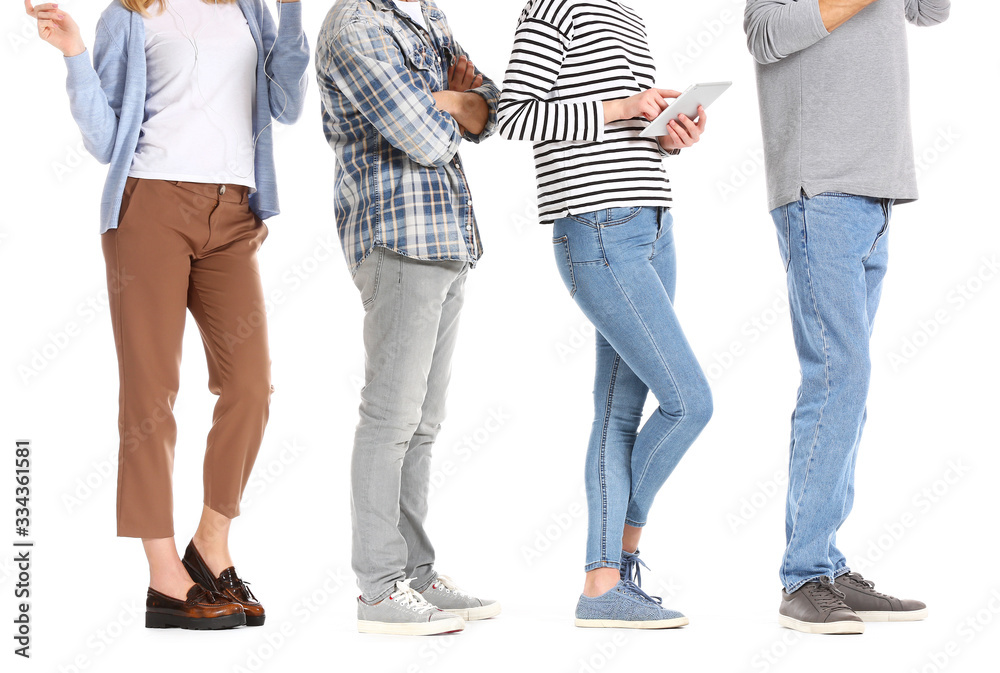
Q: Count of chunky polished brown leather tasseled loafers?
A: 2